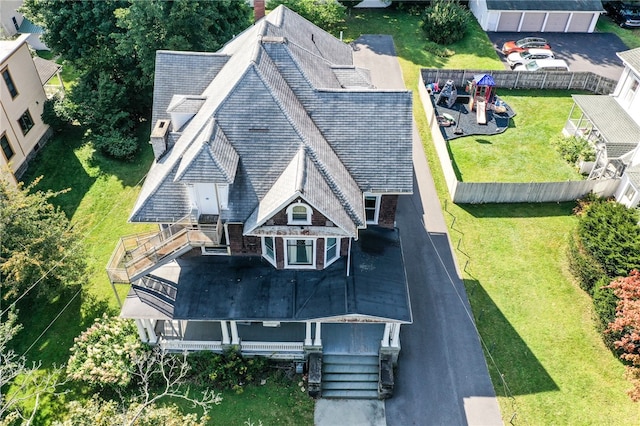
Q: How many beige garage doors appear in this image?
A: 4